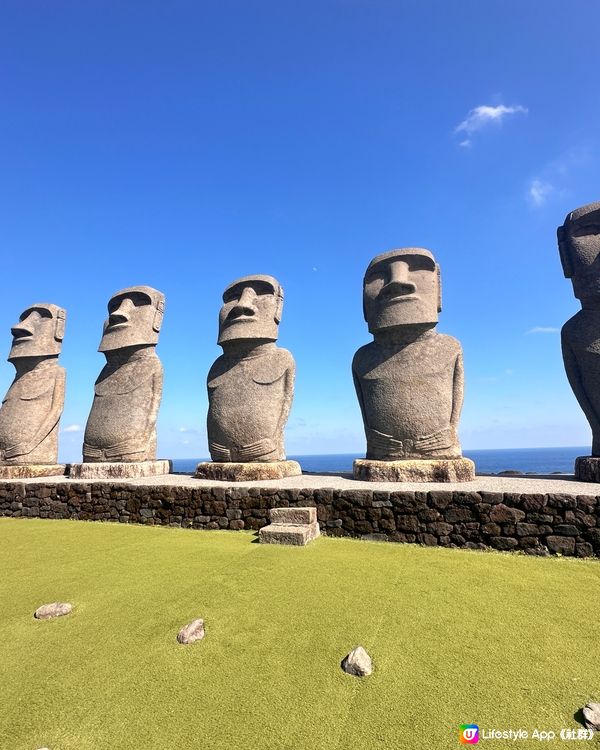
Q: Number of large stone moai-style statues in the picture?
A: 5